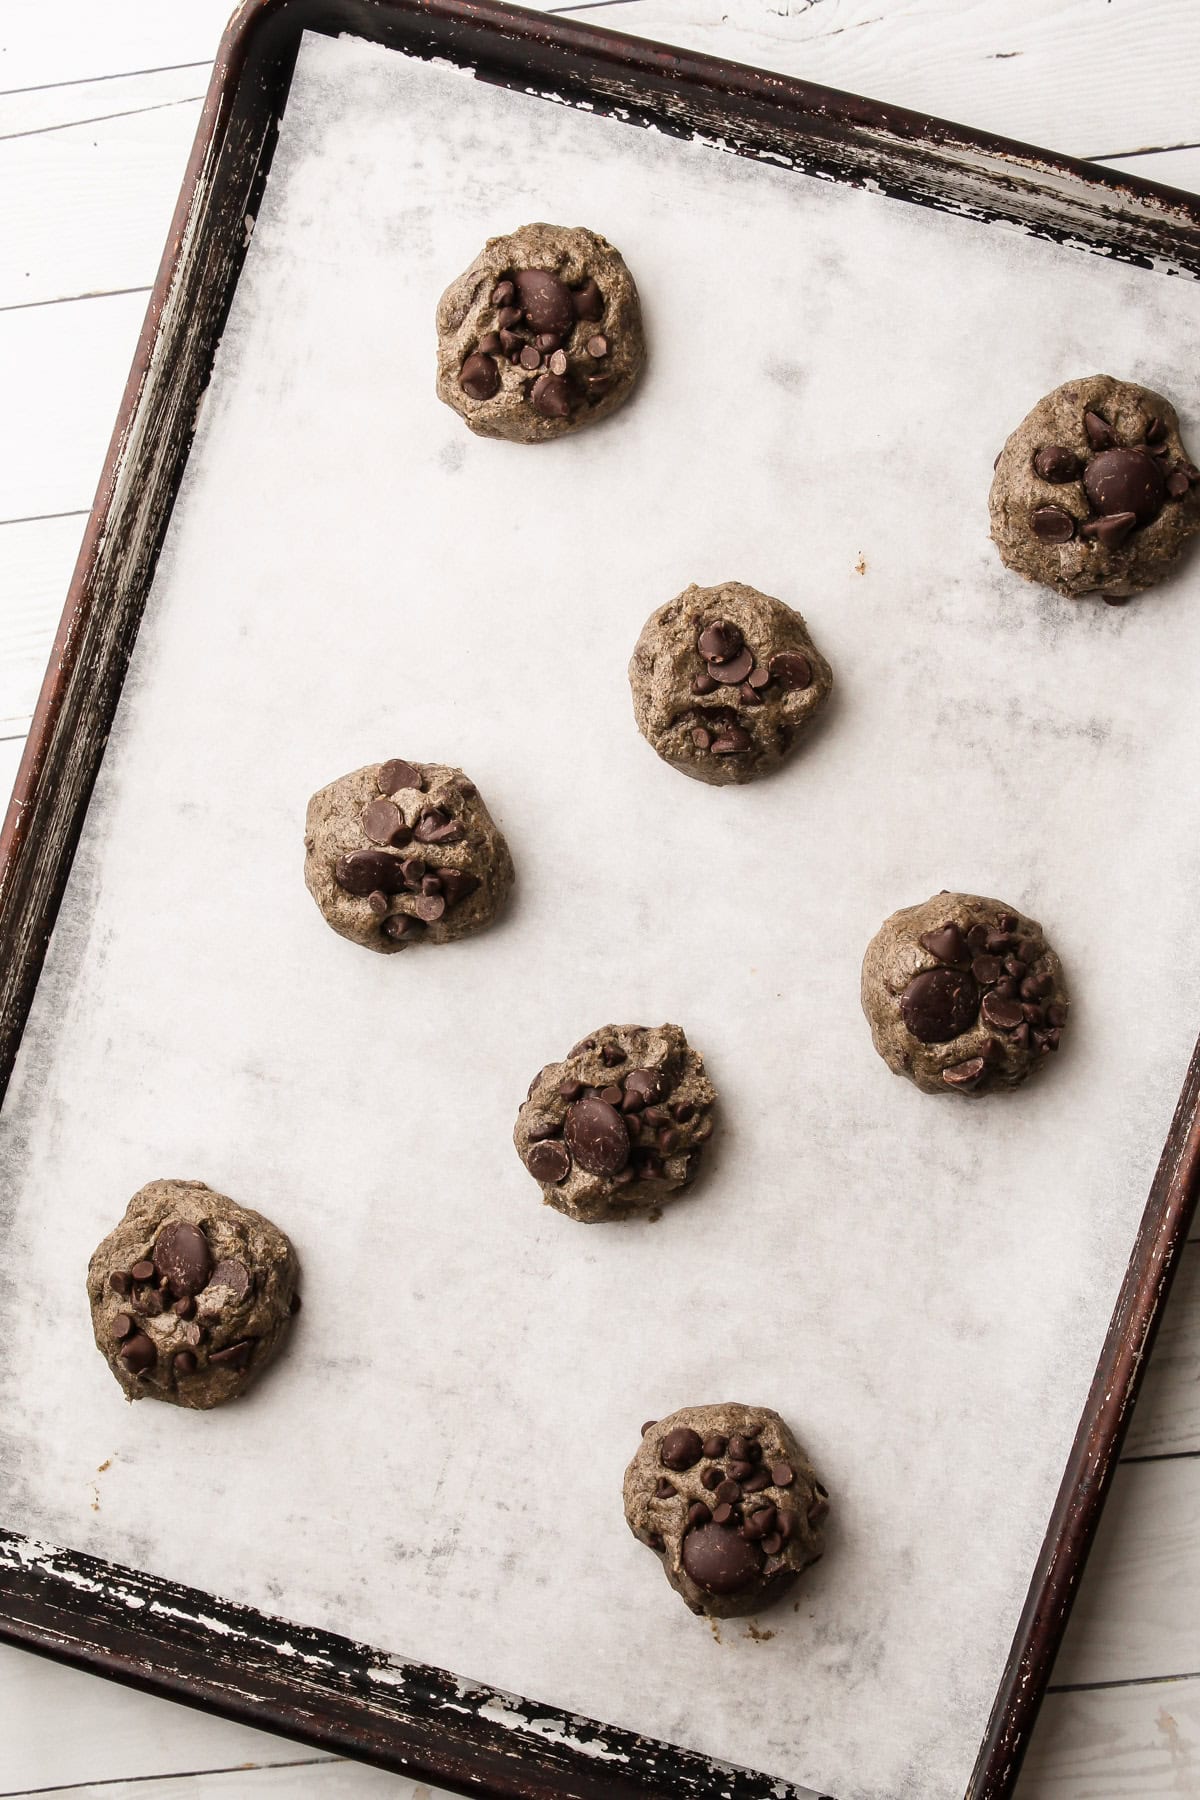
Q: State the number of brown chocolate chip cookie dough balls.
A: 8